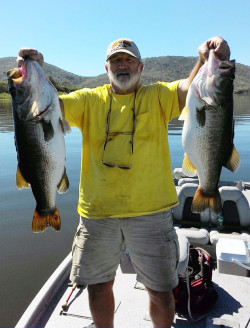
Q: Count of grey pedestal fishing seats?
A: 2